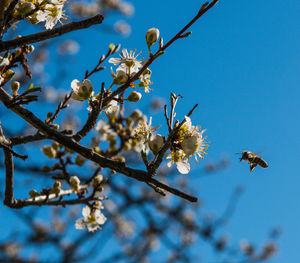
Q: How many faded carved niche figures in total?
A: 0